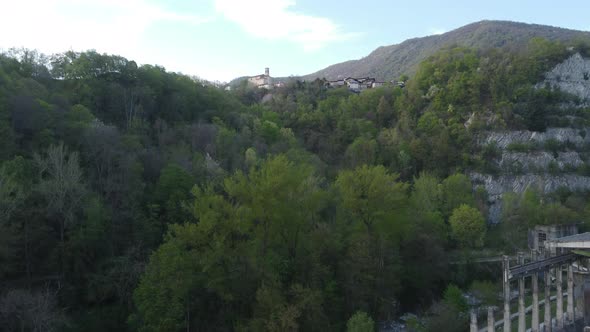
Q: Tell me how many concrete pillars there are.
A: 8